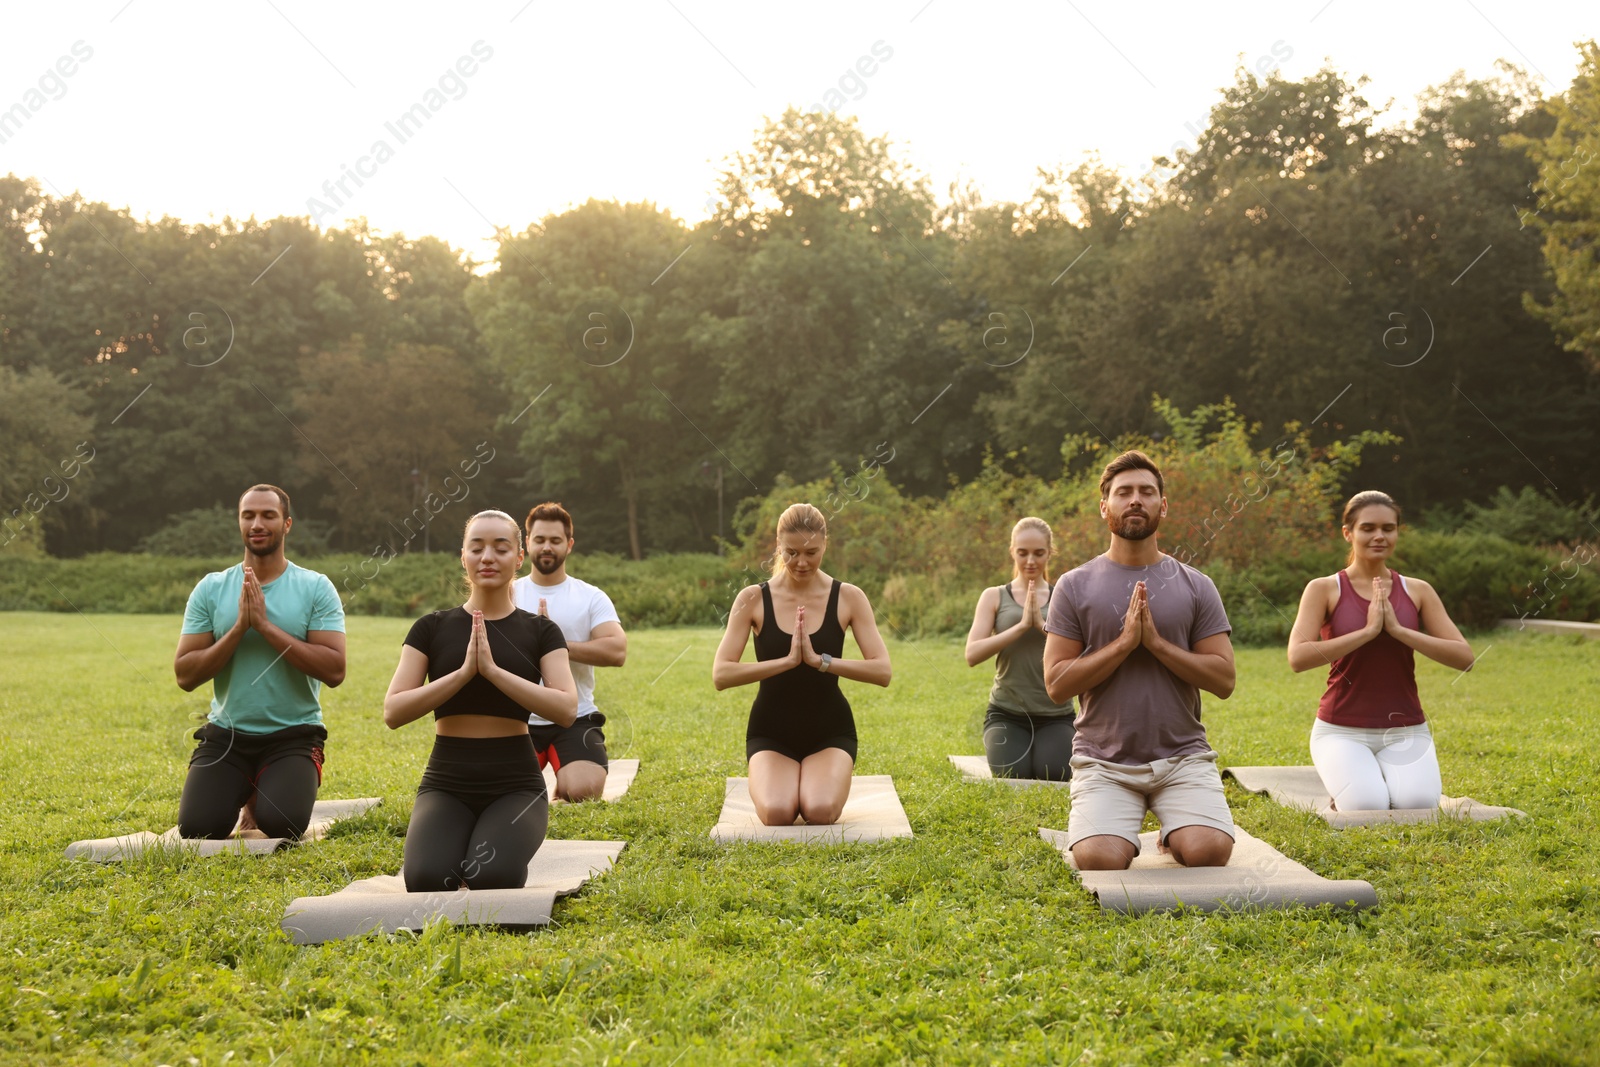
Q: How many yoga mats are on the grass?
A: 7